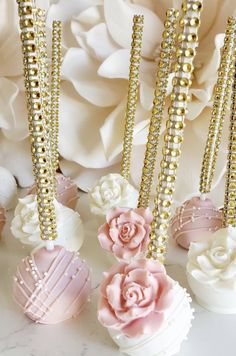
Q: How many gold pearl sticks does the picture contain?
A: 8